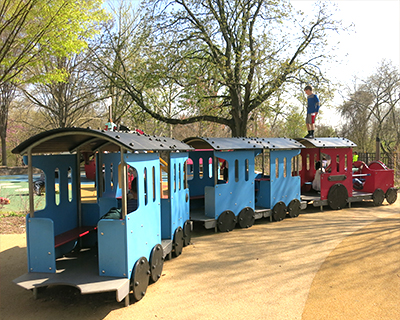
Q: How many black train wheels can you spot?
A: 11